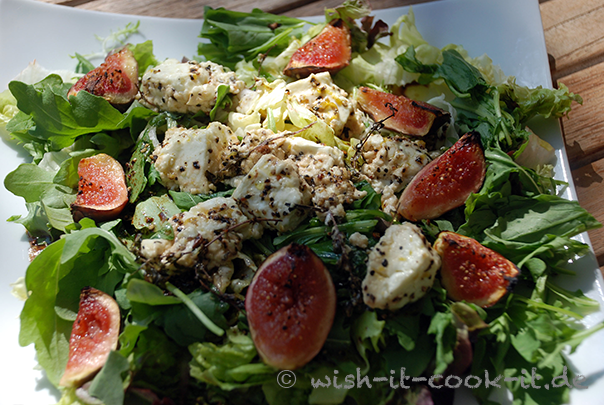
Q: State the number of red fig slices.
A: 8